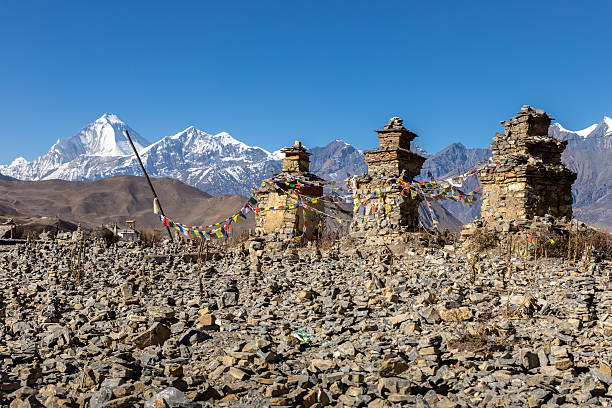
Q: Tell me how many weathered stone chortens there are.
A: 3